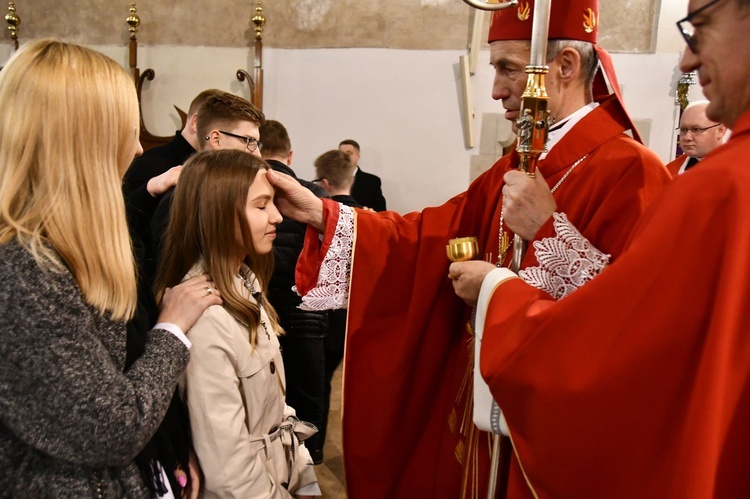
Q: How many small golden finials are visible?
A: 3